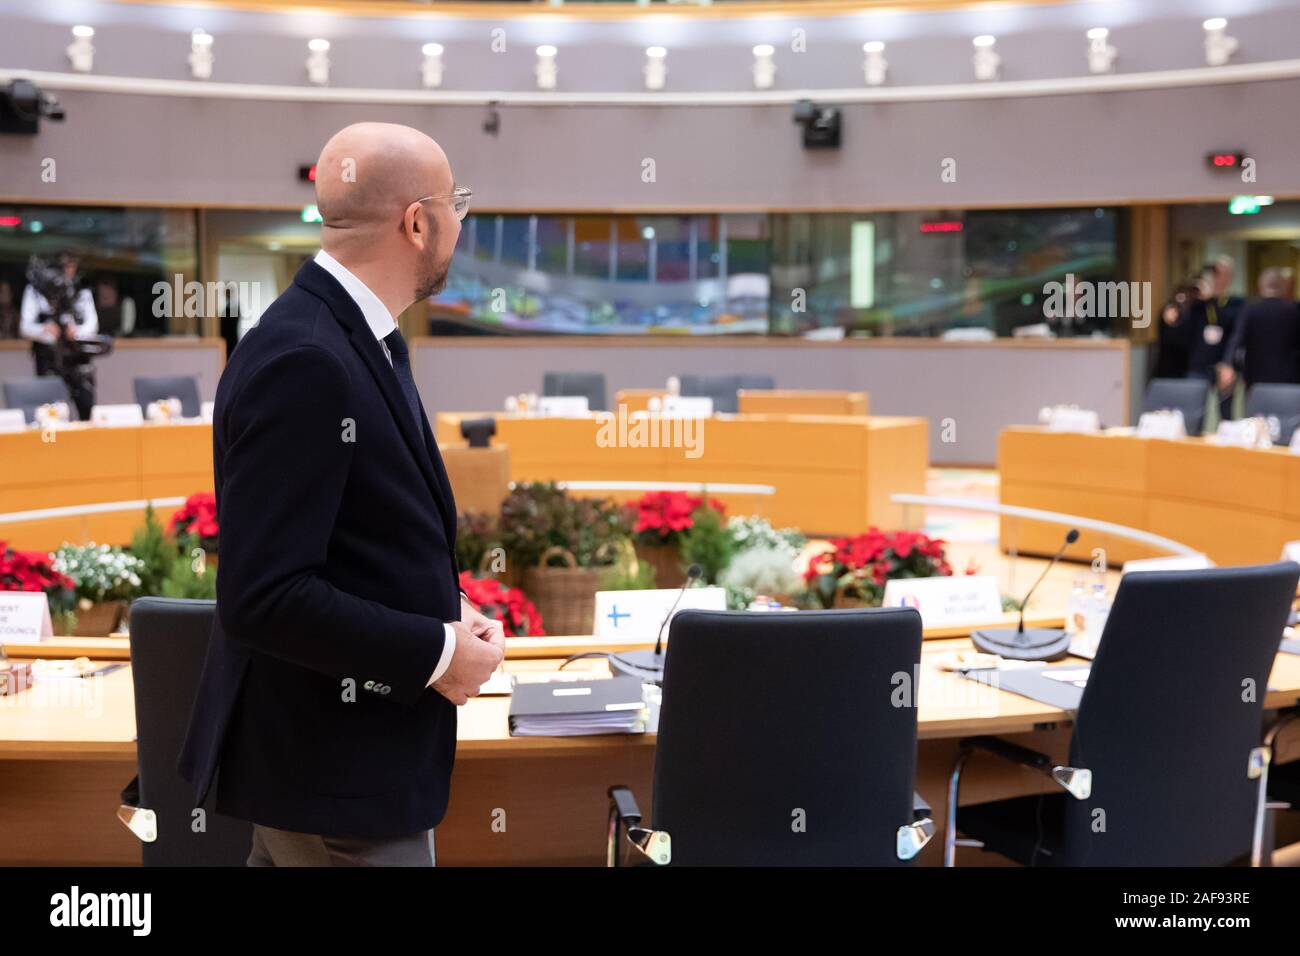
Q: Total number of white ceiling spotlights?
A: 11